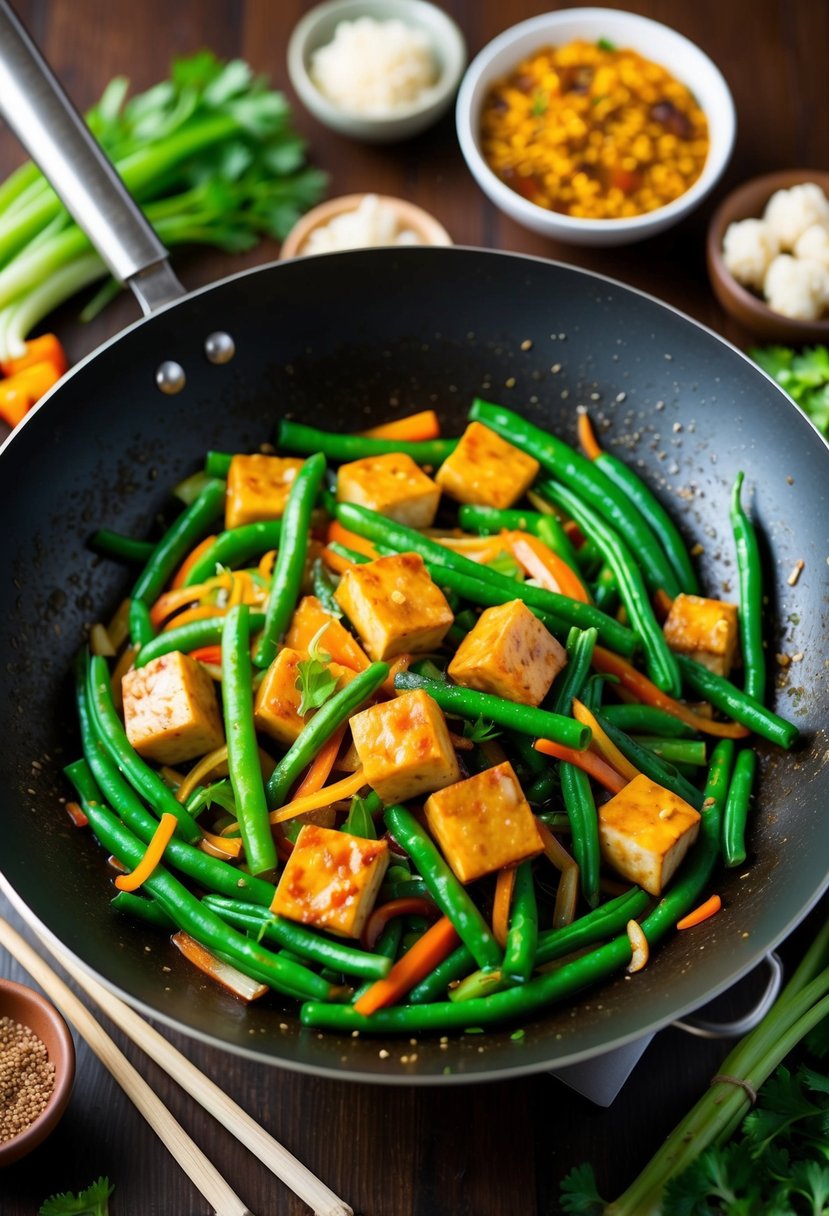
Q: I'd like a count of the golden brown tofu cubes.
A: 12